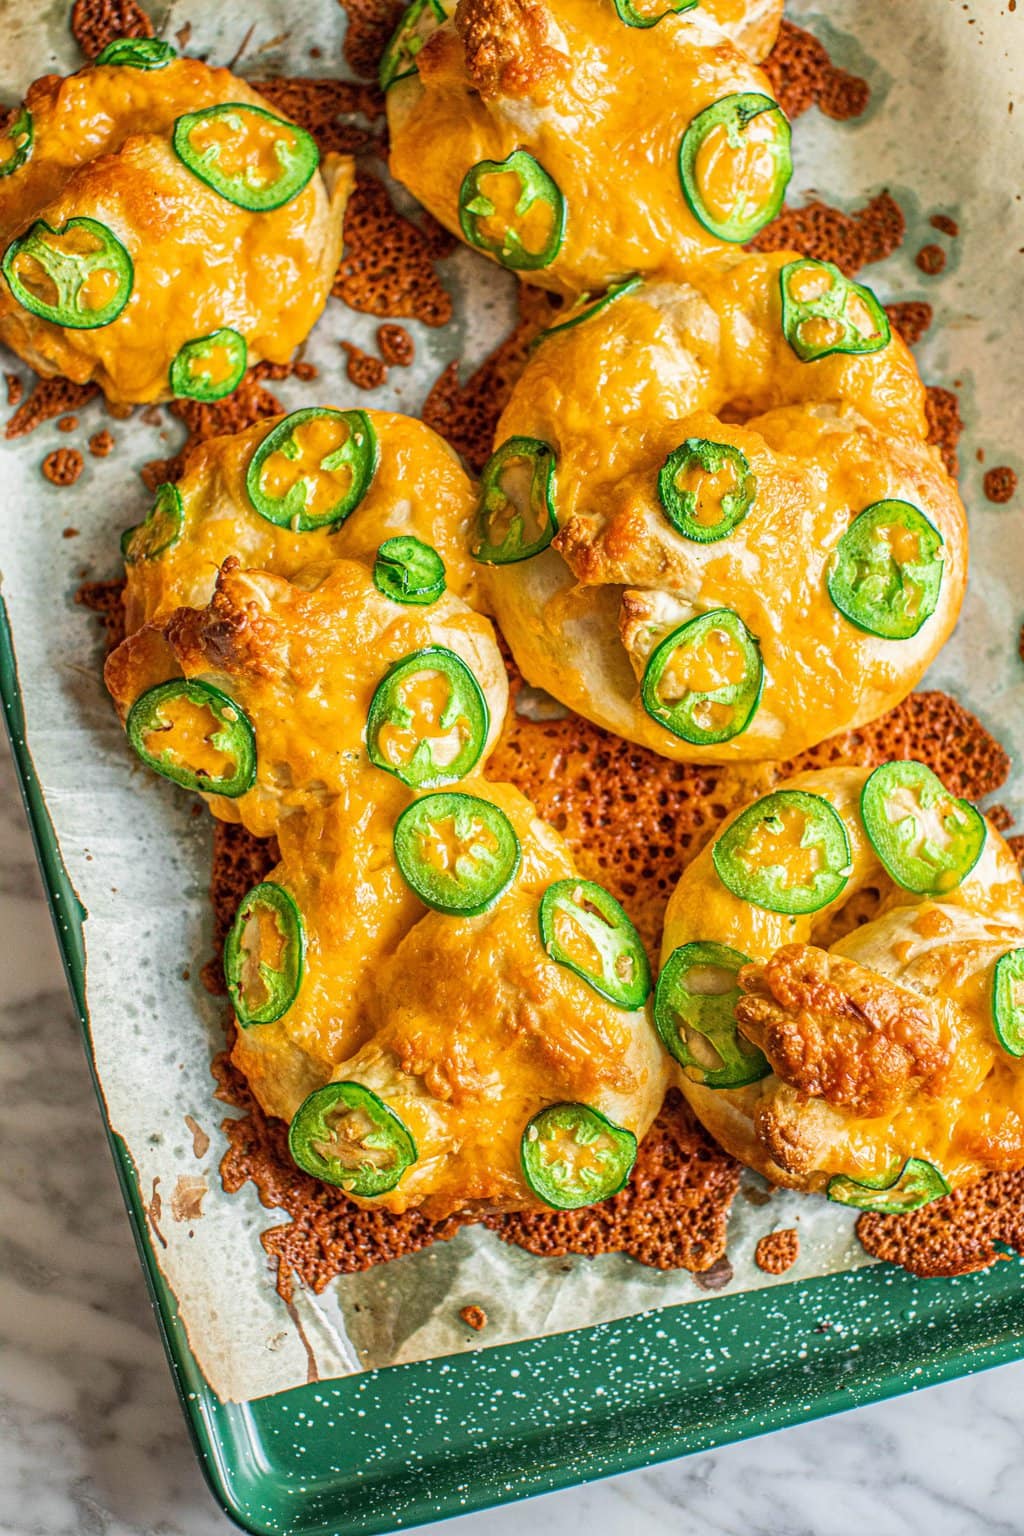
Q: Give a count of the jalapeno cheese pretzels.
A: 6